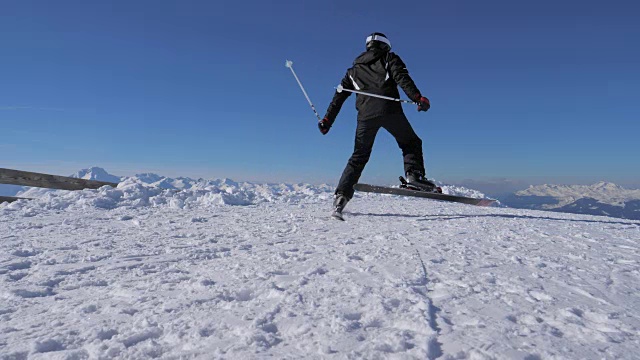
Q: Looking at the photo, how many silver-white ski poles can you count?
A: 2